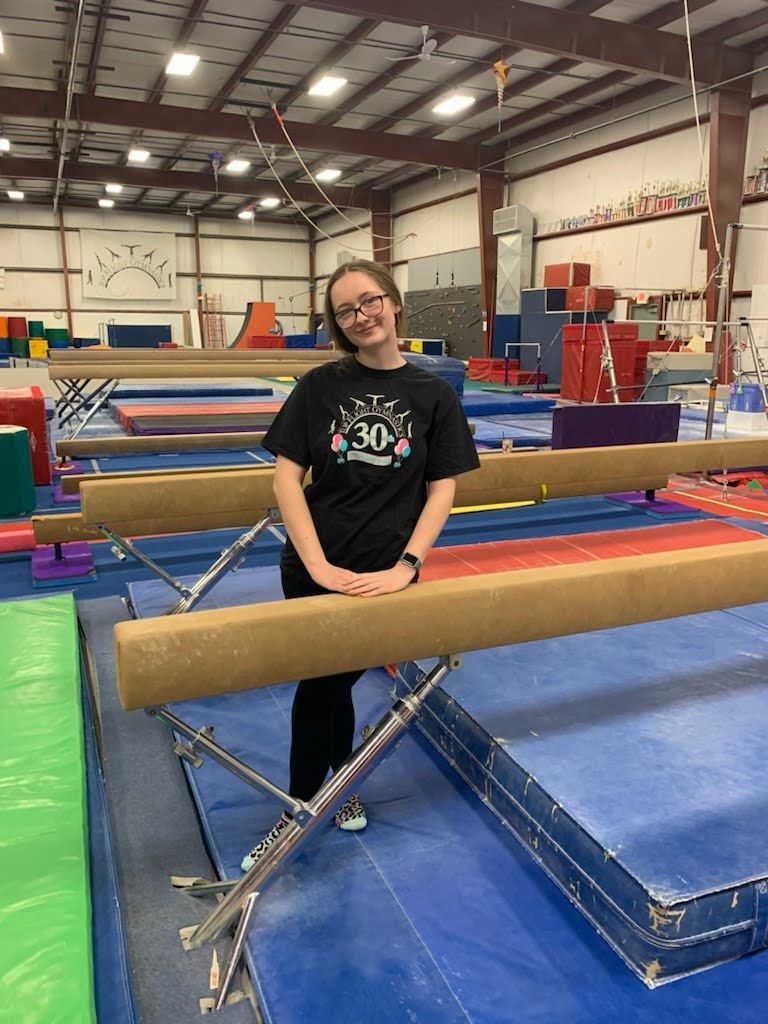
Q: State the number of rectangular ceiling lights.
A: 13